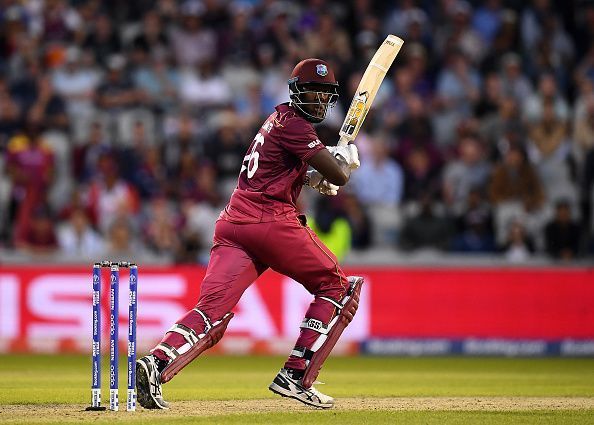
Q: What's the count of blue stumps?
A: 3